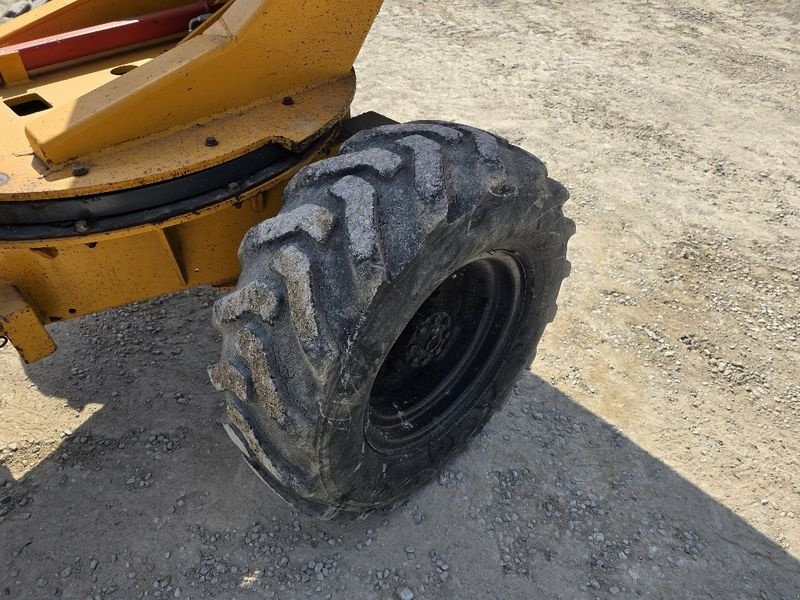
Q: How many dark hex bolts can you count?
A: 3